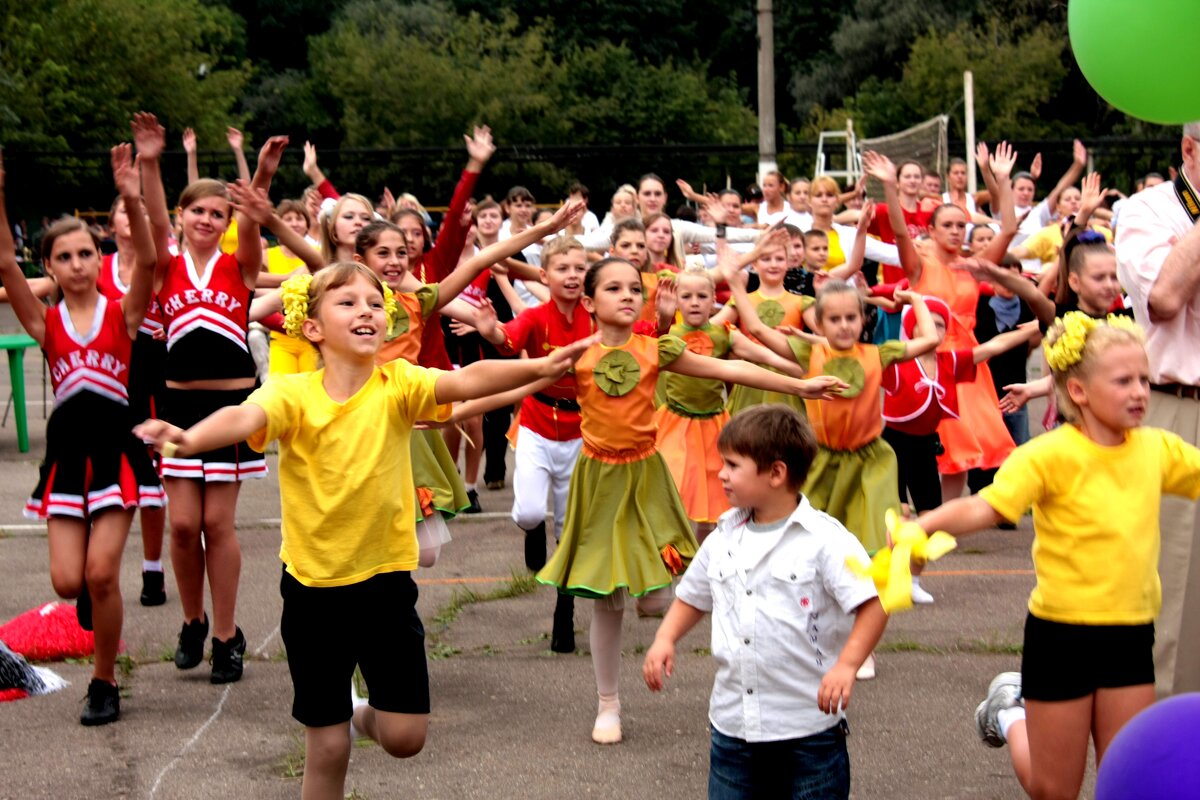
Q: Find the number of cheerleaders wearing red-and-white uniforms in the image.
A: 3